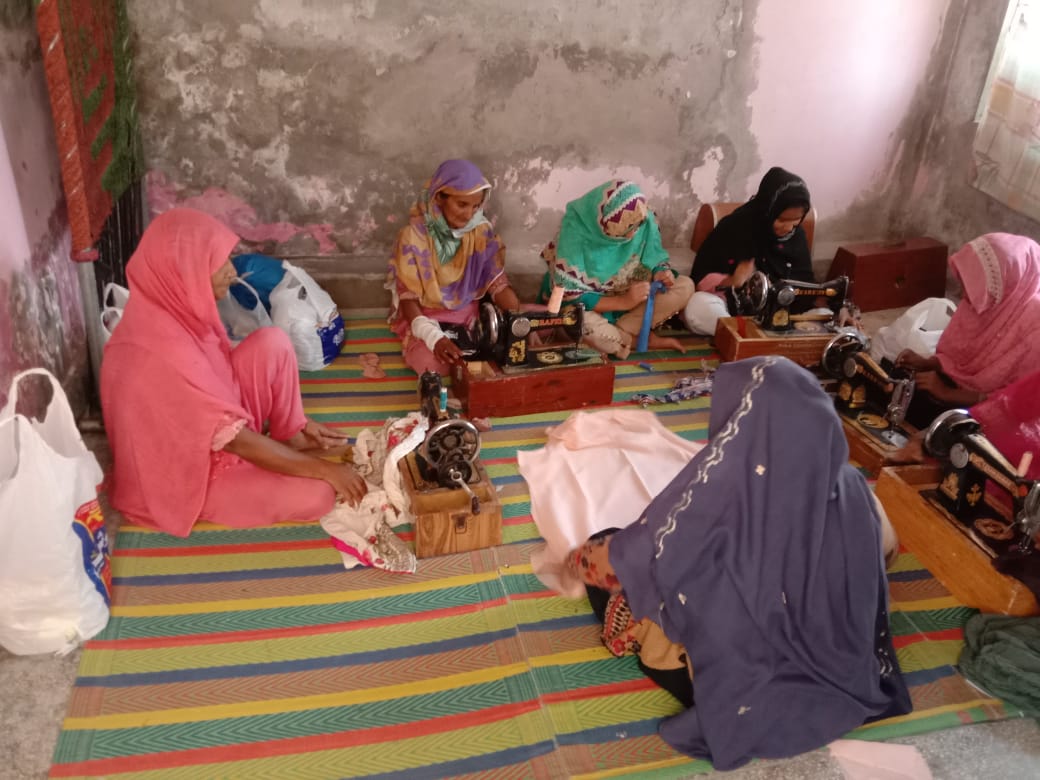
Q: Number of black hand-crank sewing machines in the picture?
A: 5